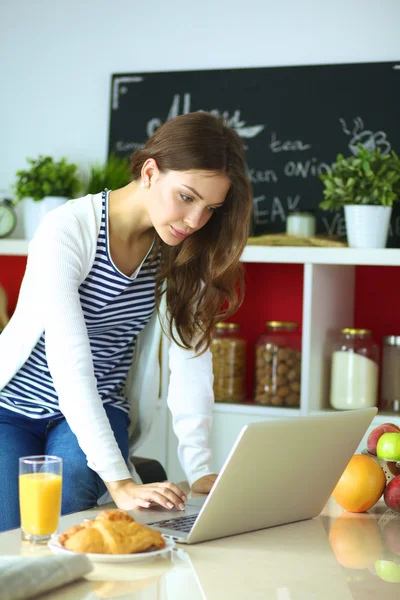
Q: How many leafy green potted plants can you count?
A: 3